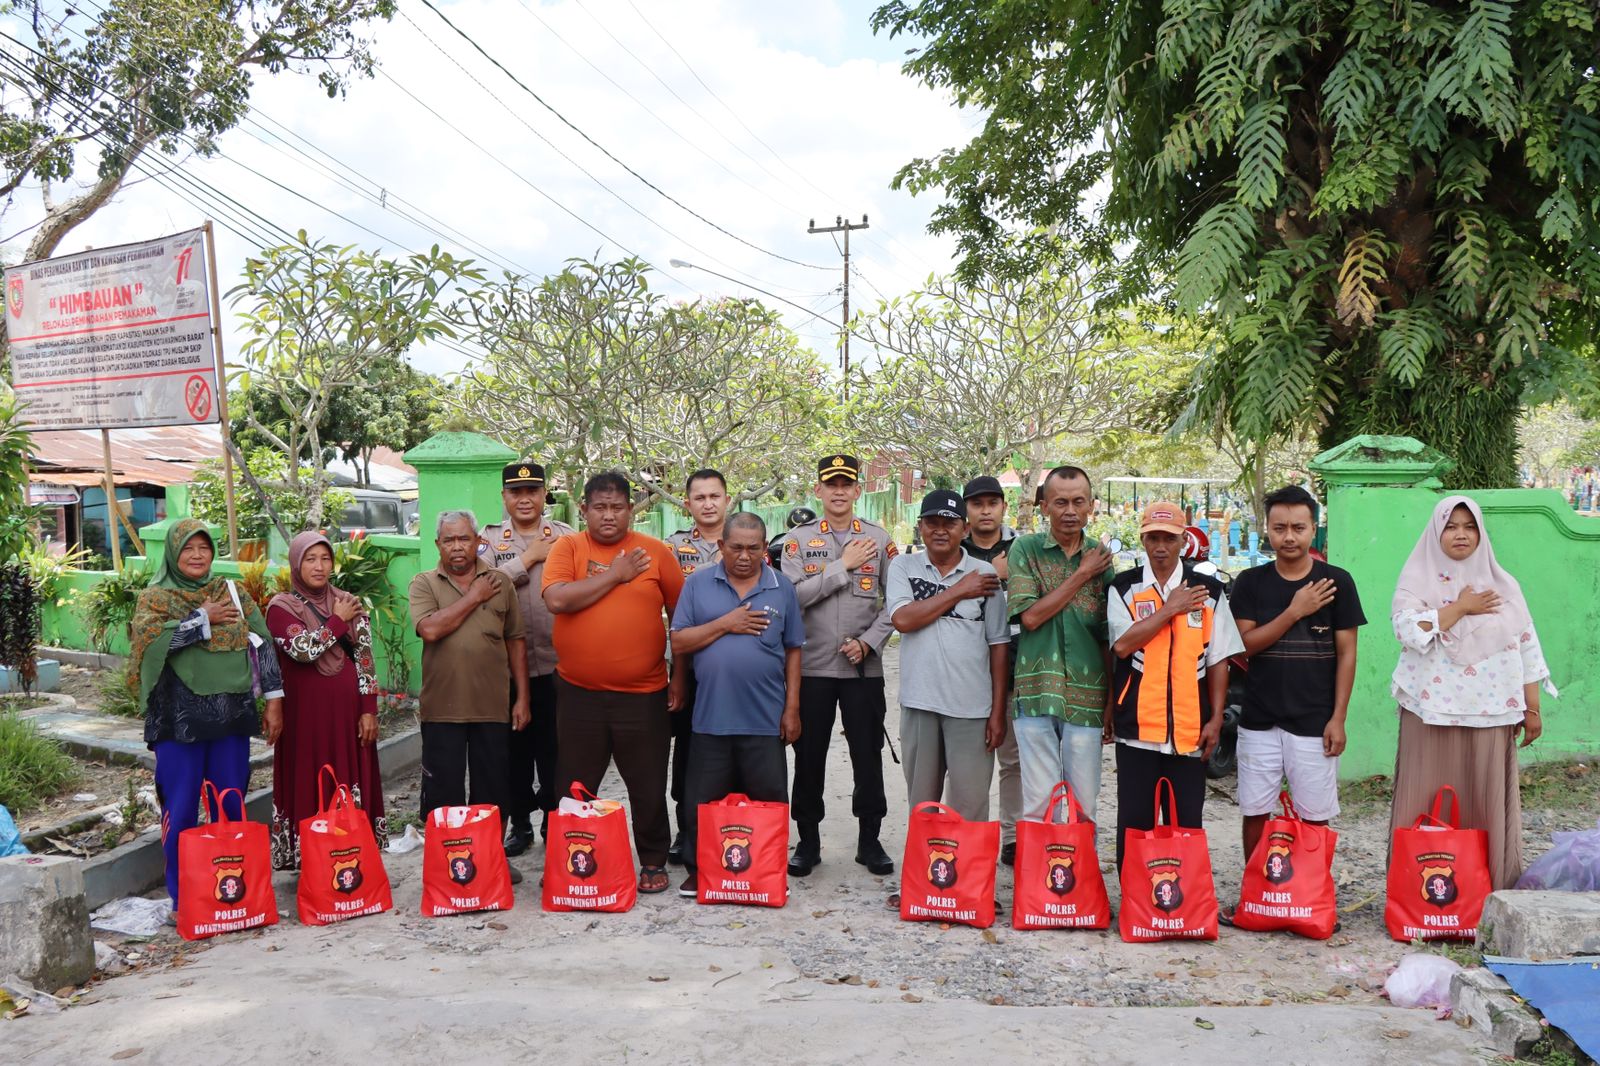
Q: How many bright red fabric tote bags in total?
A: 10